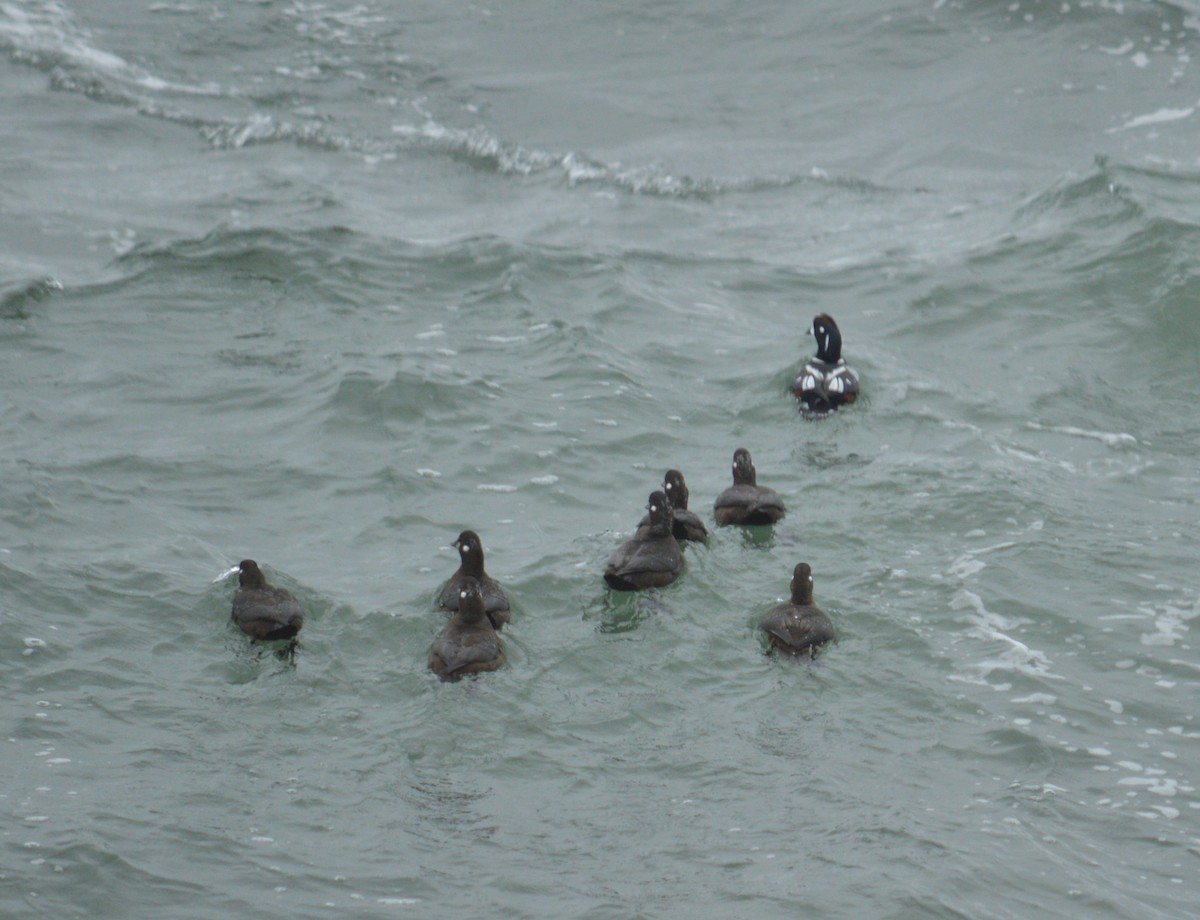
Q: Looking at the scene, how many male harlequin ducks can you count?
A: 1